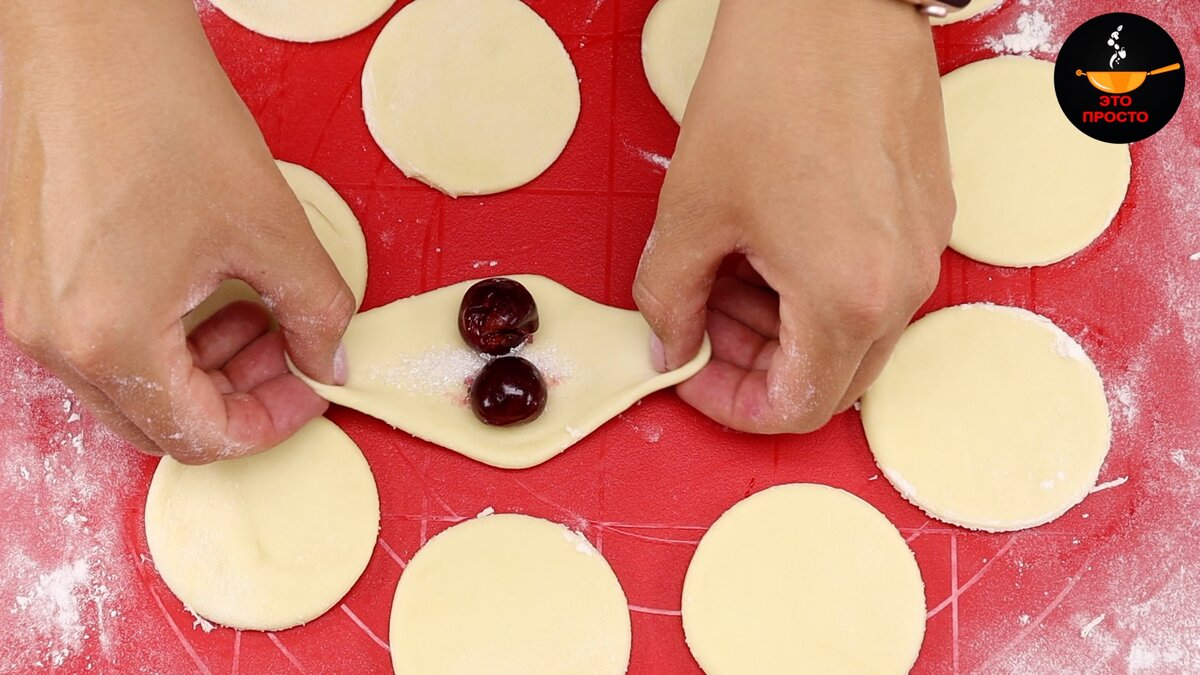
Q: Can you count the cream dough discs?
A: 11